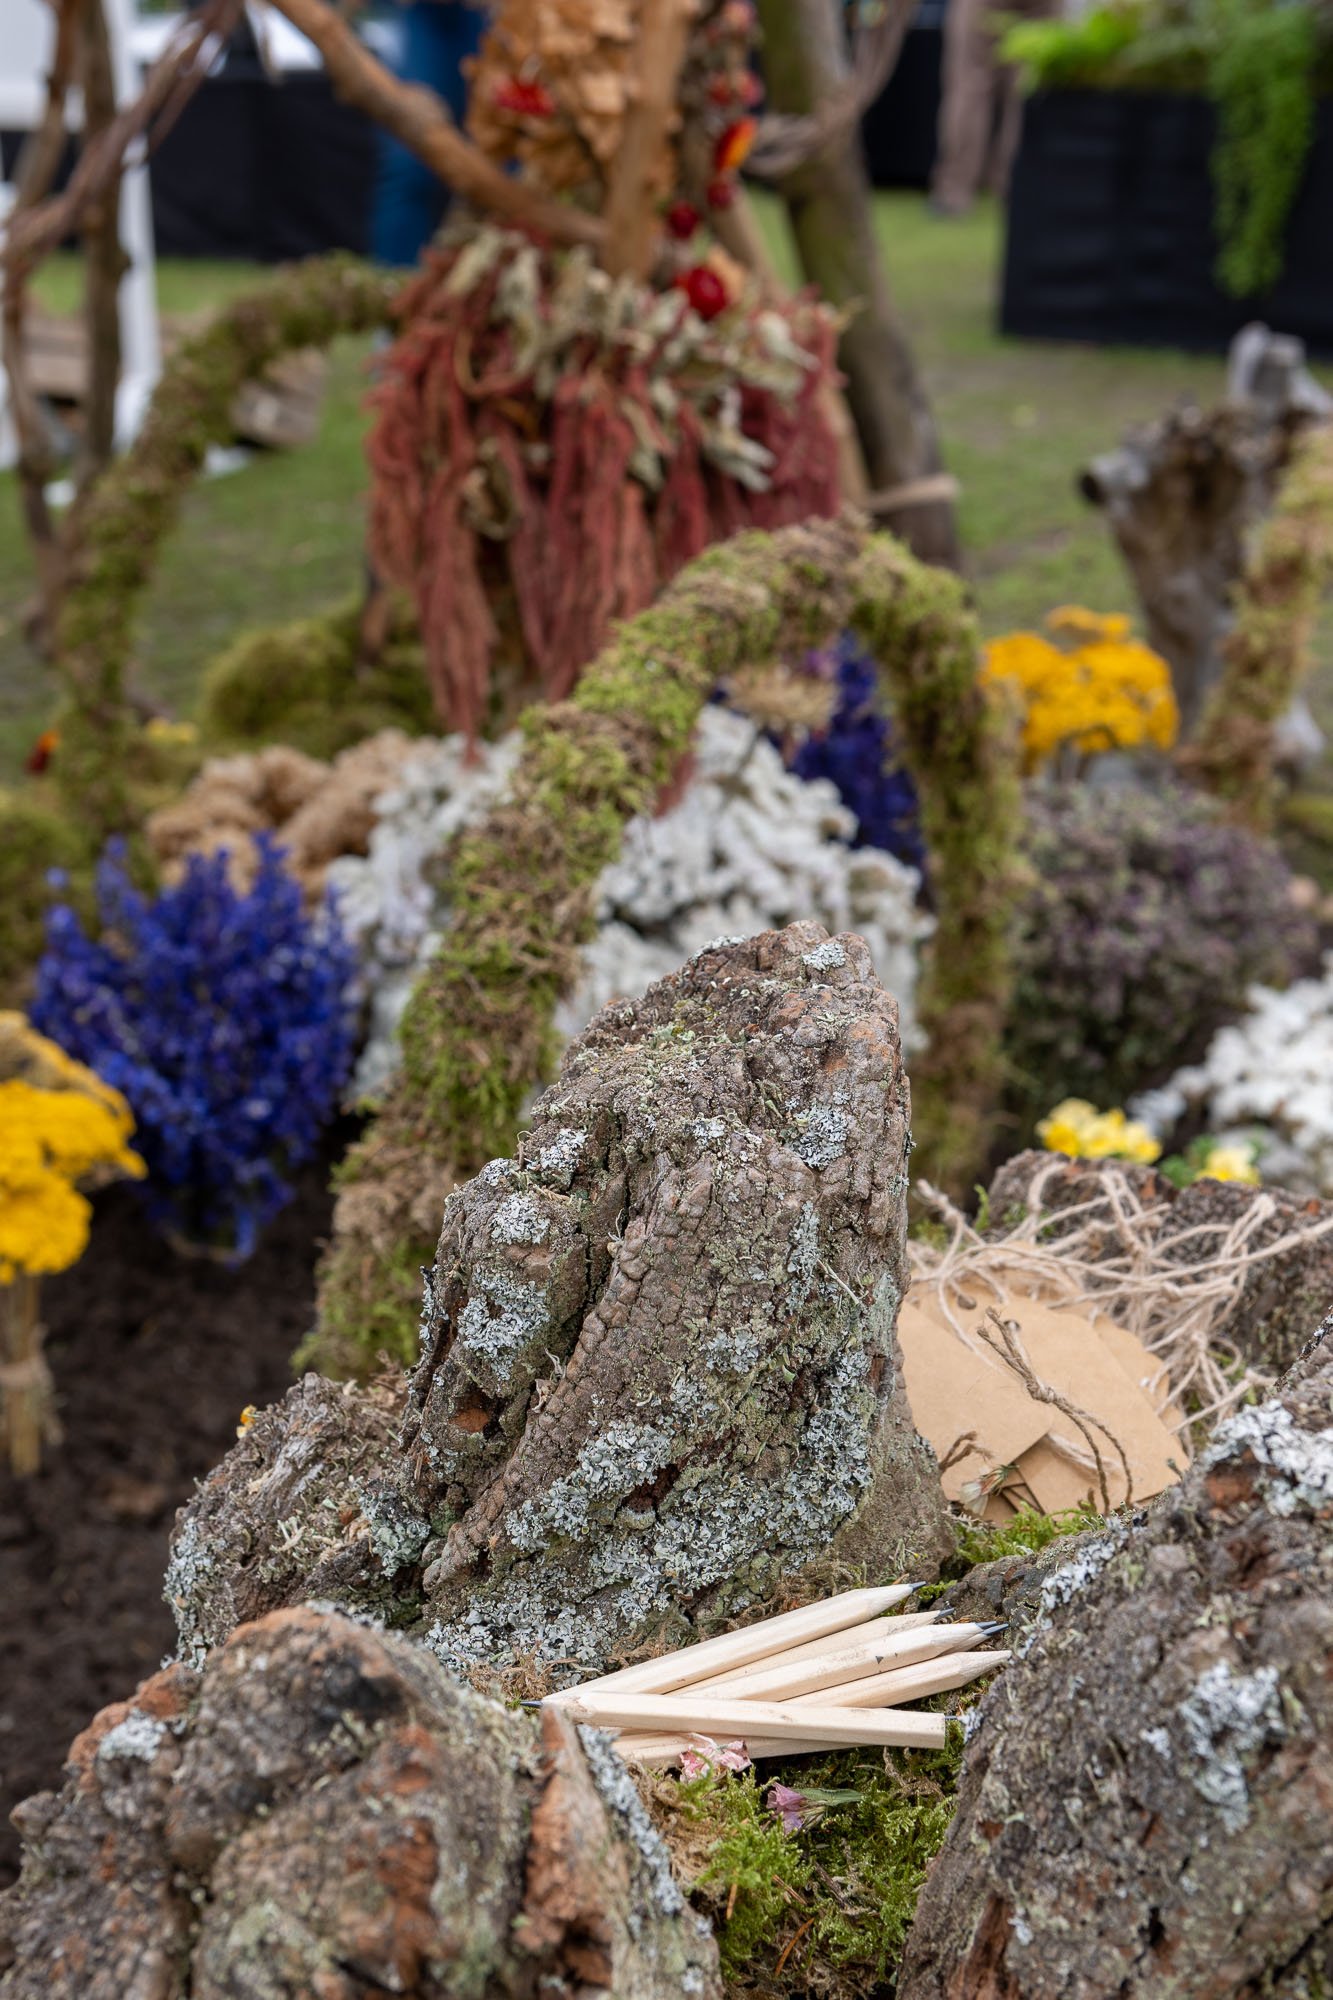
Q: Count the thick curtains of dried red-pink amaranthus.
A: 1